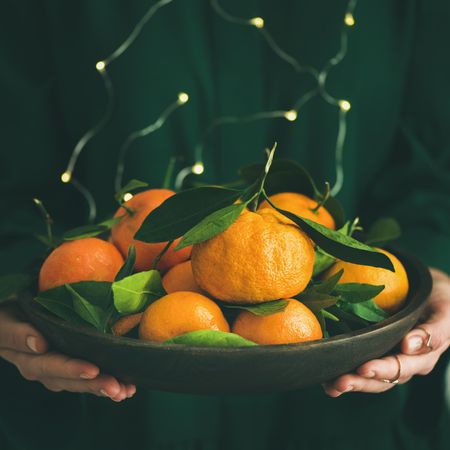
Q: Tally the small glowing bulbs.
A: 9